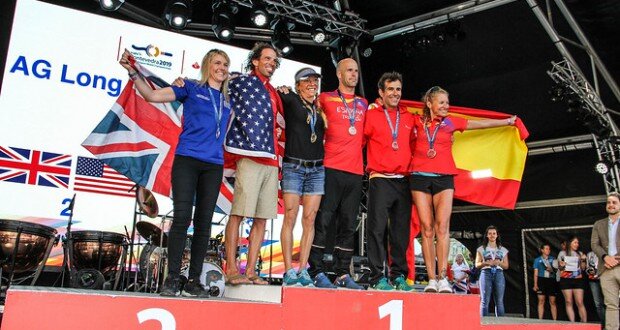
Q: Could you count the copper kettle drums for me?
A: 2